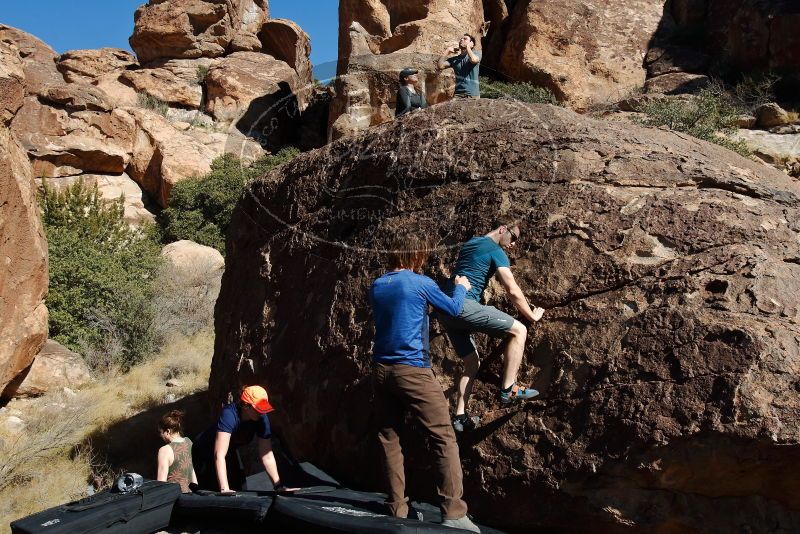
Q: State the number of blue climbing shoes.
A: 2